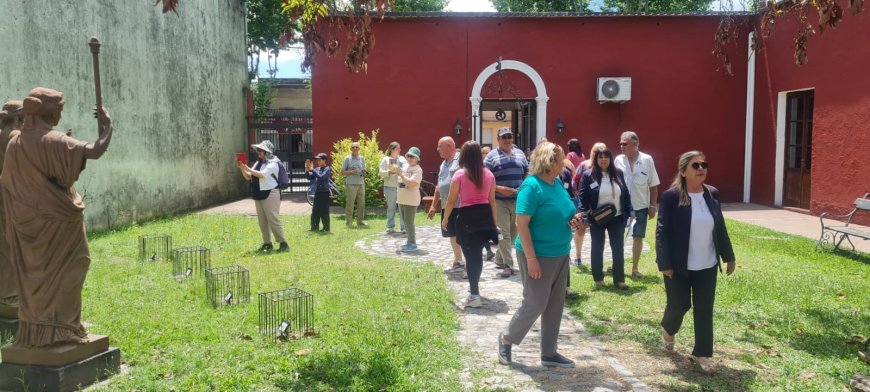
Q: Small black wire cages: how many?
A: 4